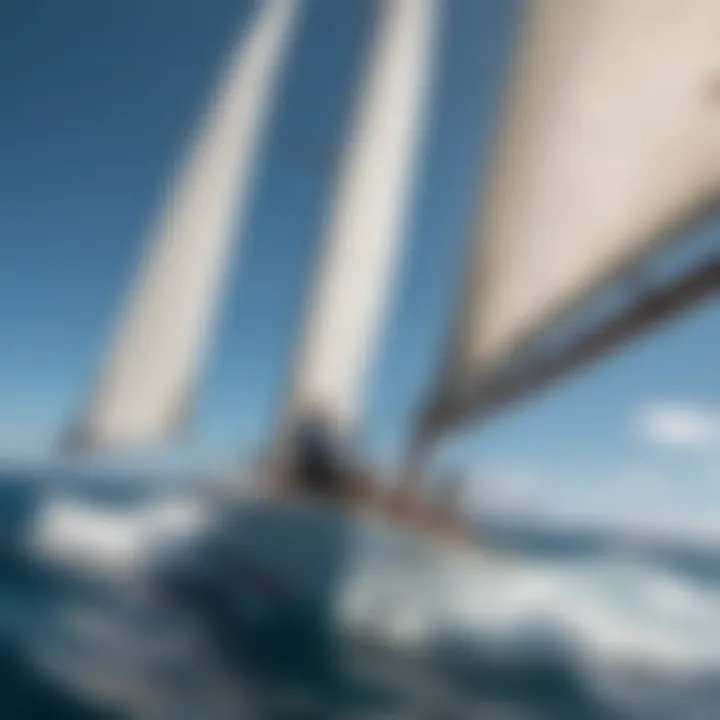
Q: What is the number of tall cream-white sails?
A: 3